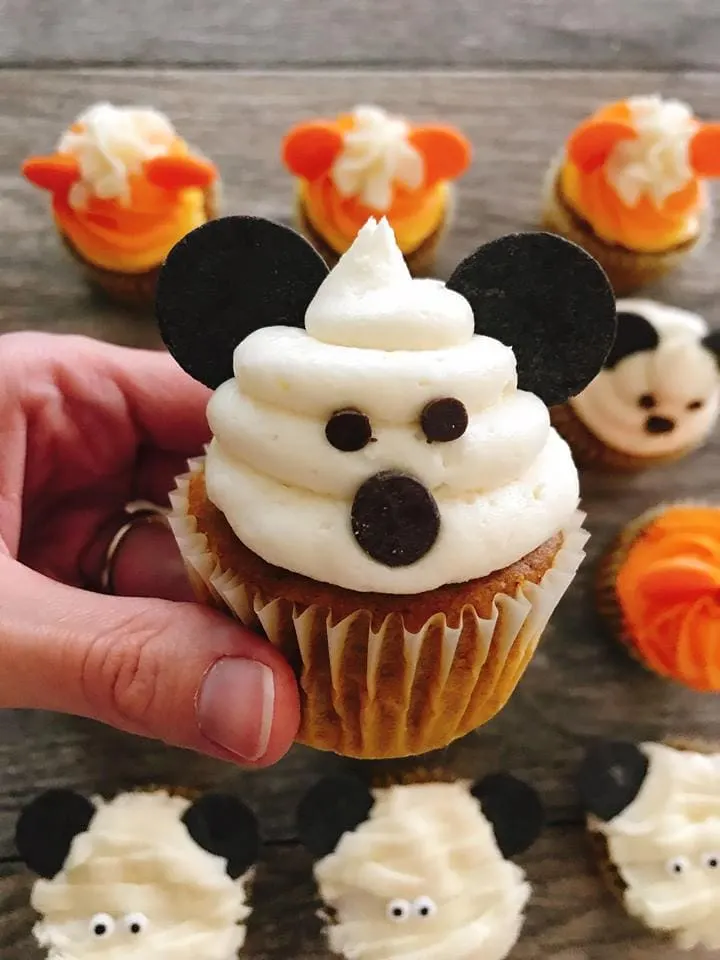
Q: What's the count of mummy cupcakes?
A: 3